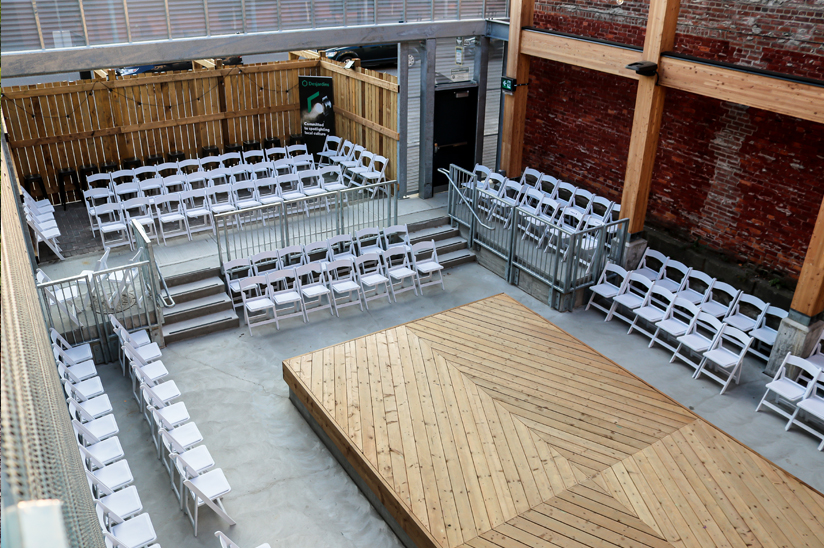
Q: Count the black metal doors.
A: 1